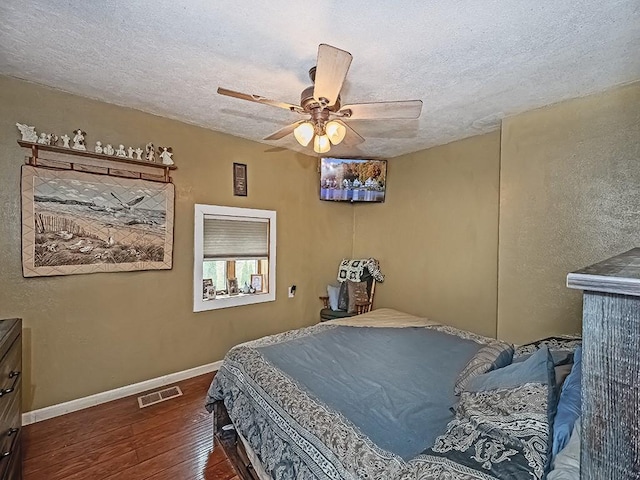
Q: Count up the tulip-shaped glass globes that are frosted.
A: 3